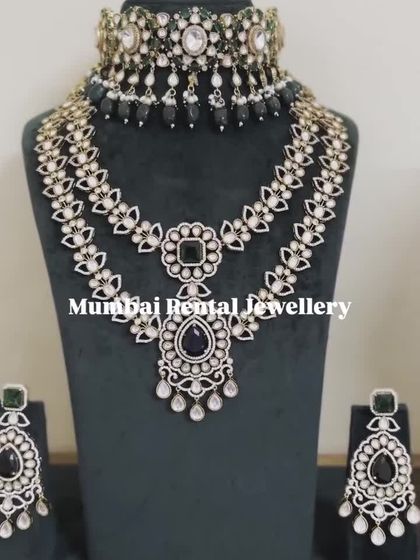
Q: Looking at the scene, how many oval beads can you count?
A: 12